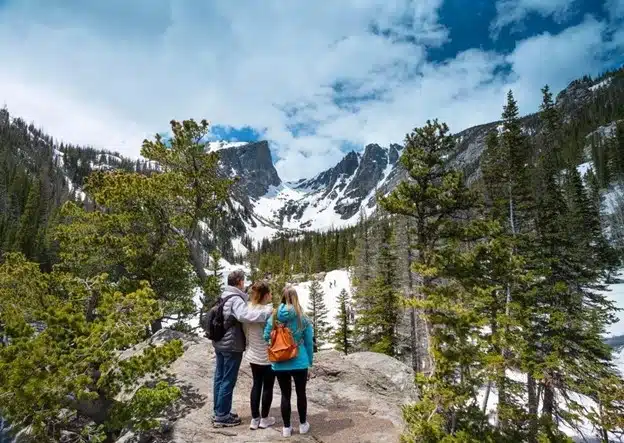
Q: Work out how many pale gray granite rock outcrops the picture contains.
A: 1